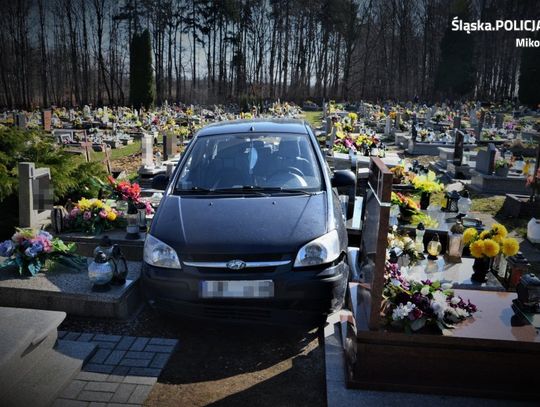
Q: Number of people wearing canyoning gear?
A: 0